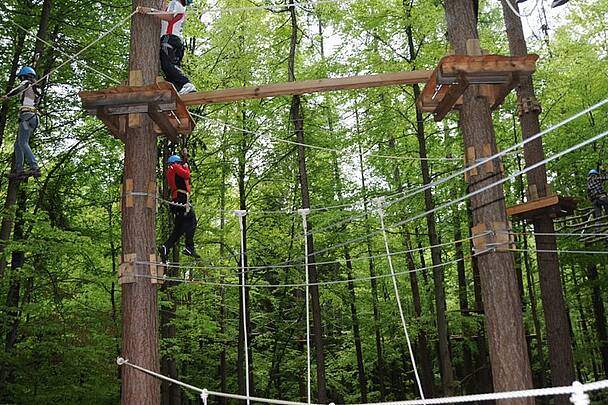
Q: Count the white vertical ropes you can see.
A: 3